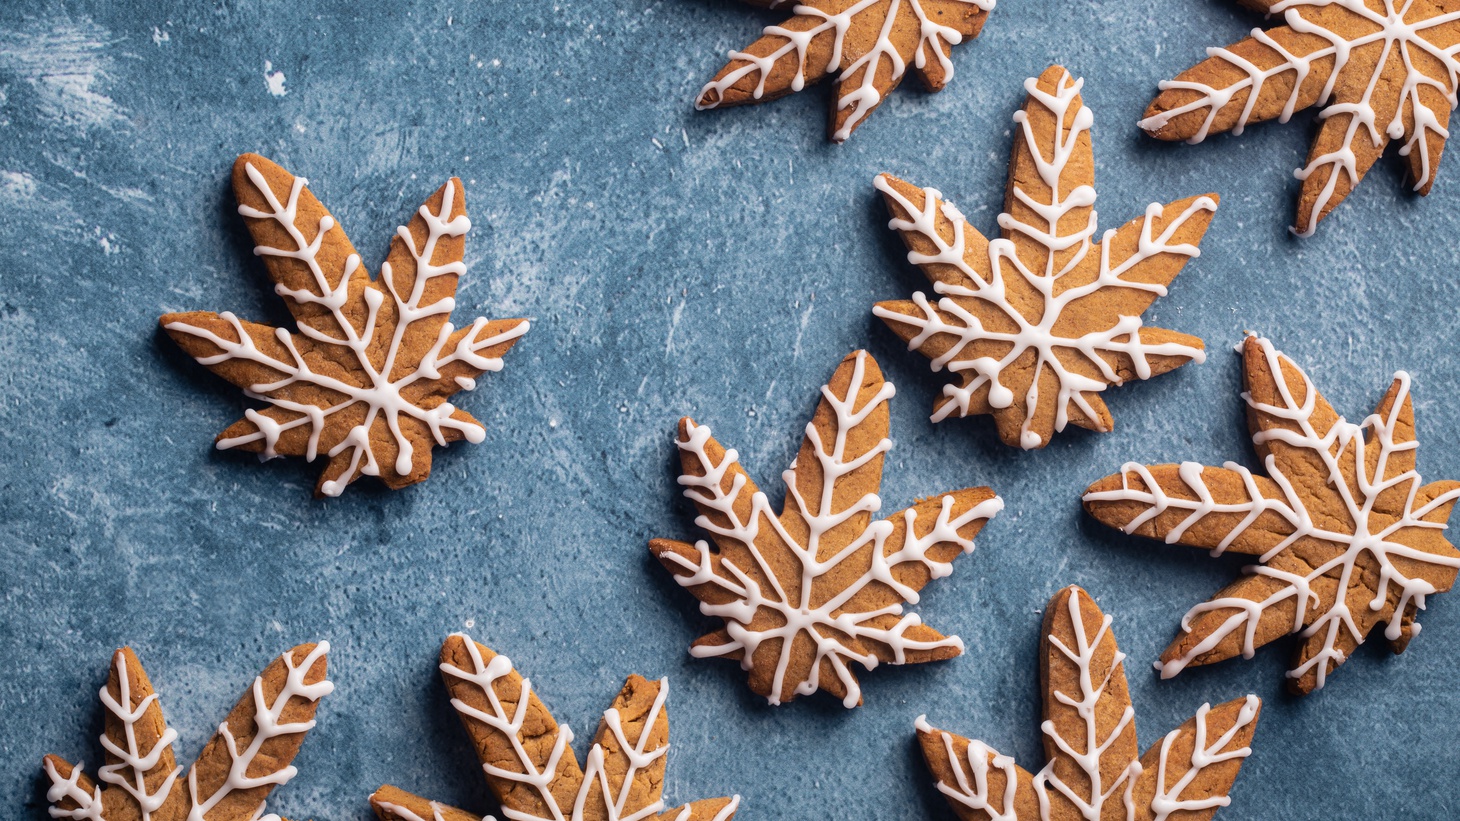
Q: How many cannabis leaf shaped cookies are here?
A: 9